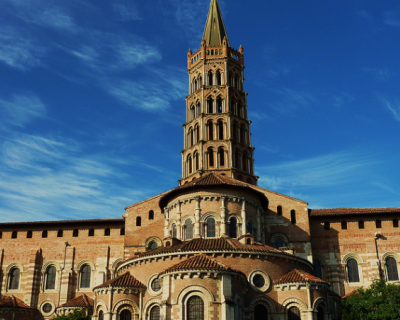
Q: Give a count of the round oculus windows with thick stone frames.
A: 3